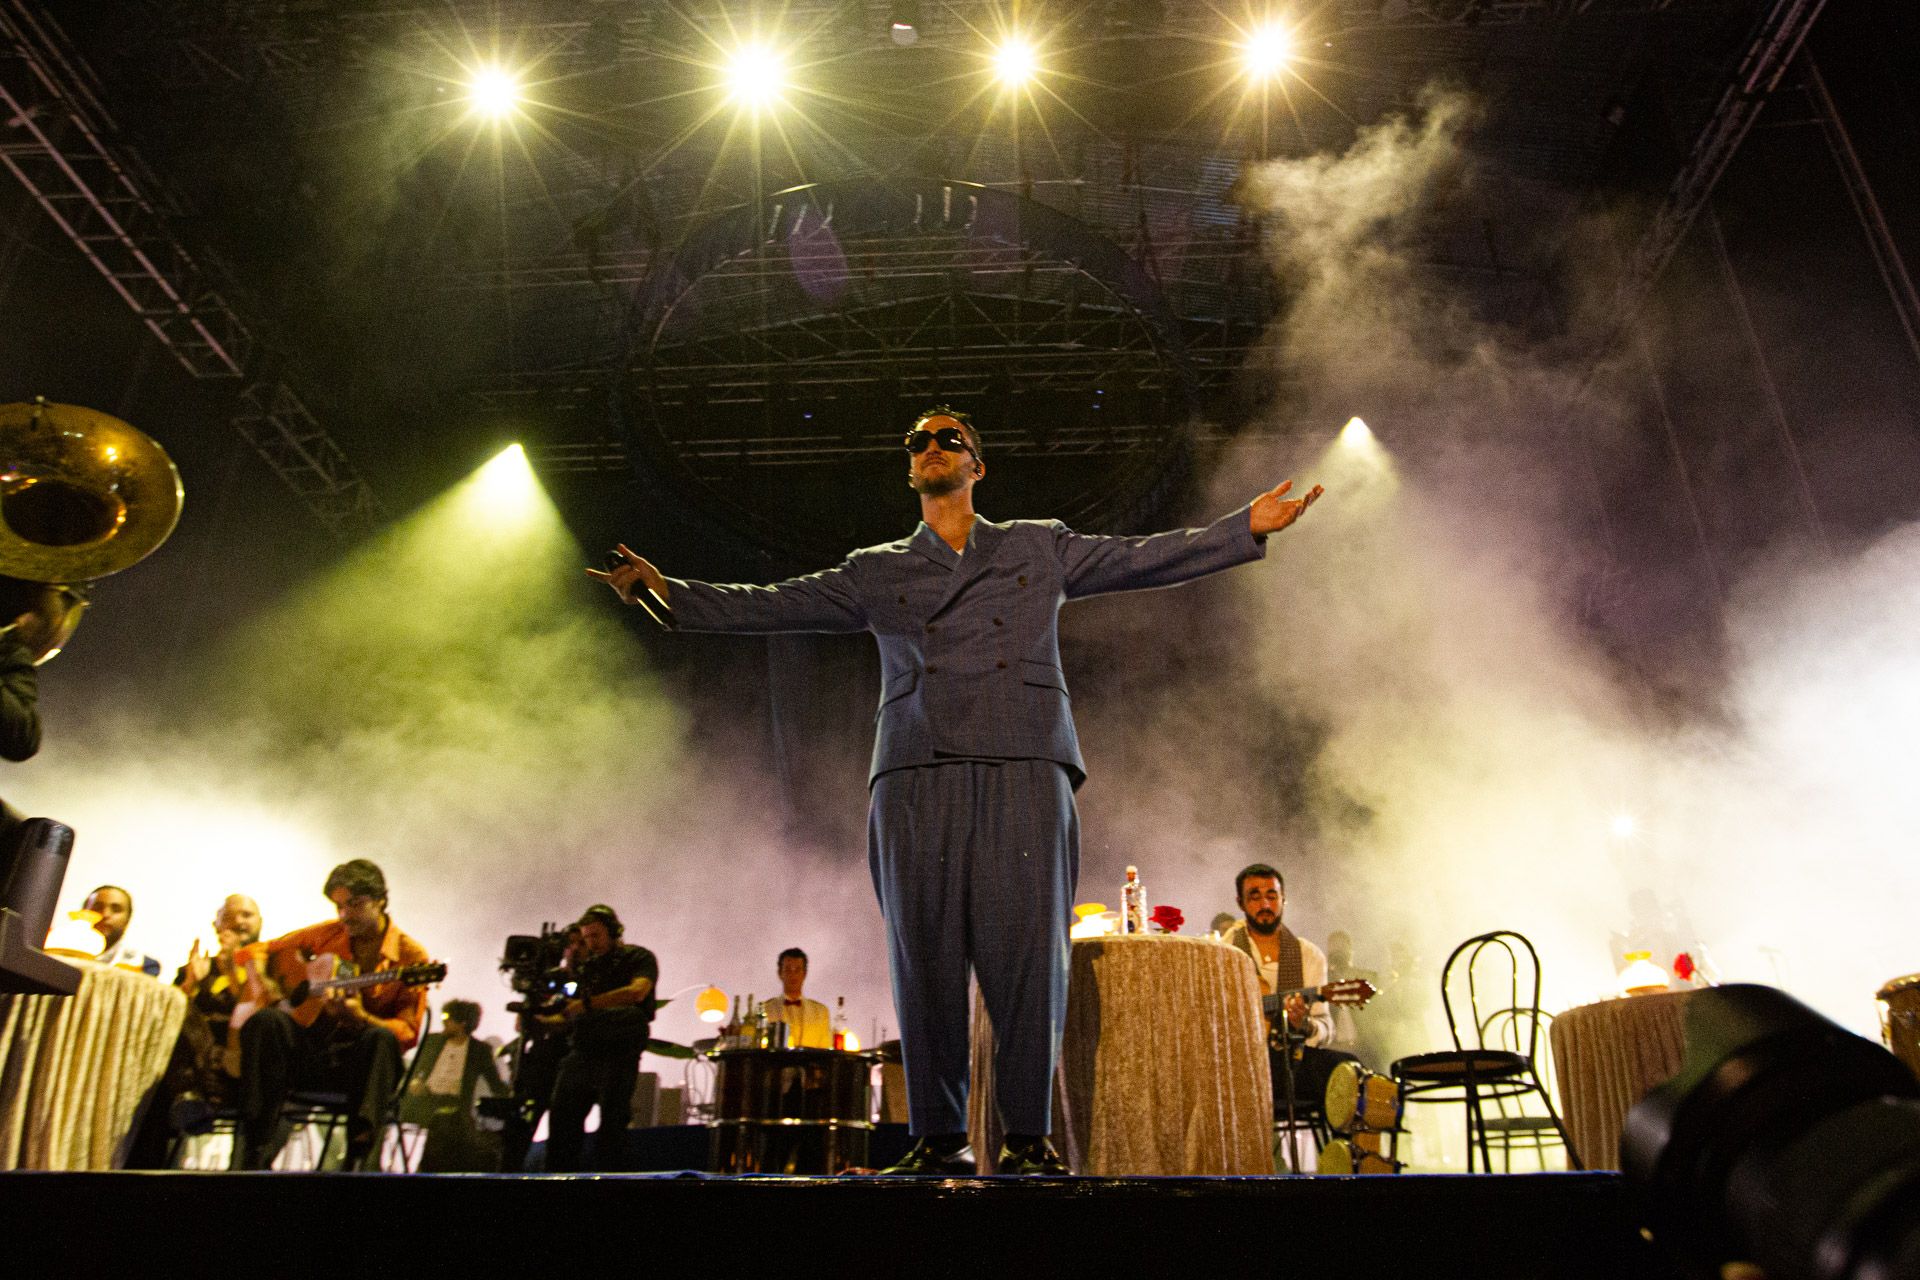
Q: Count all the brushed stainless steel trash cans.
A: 0